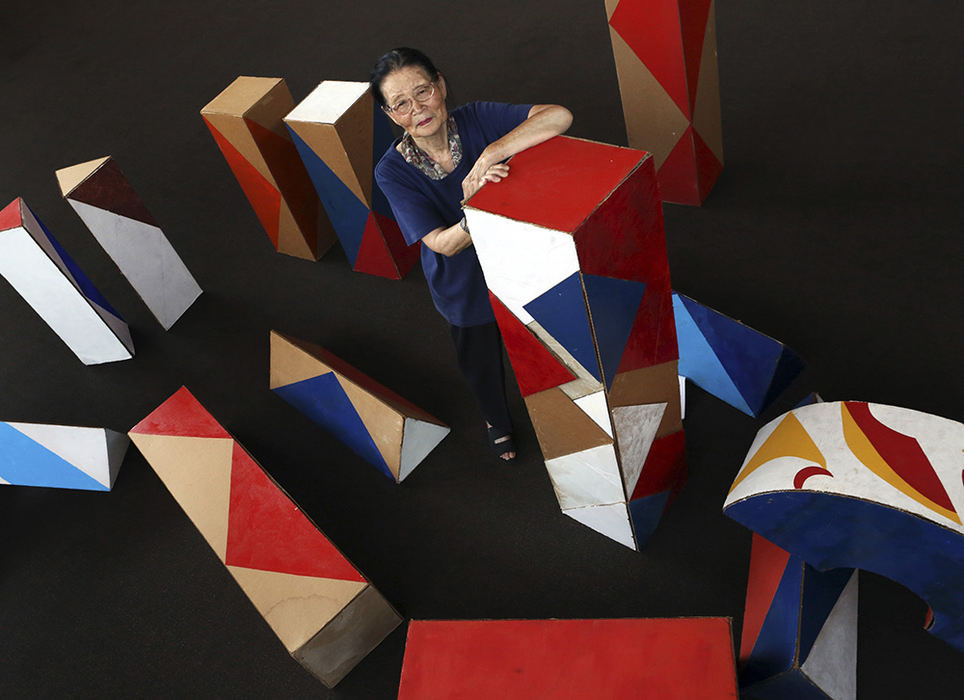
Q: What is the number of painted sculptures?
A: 13